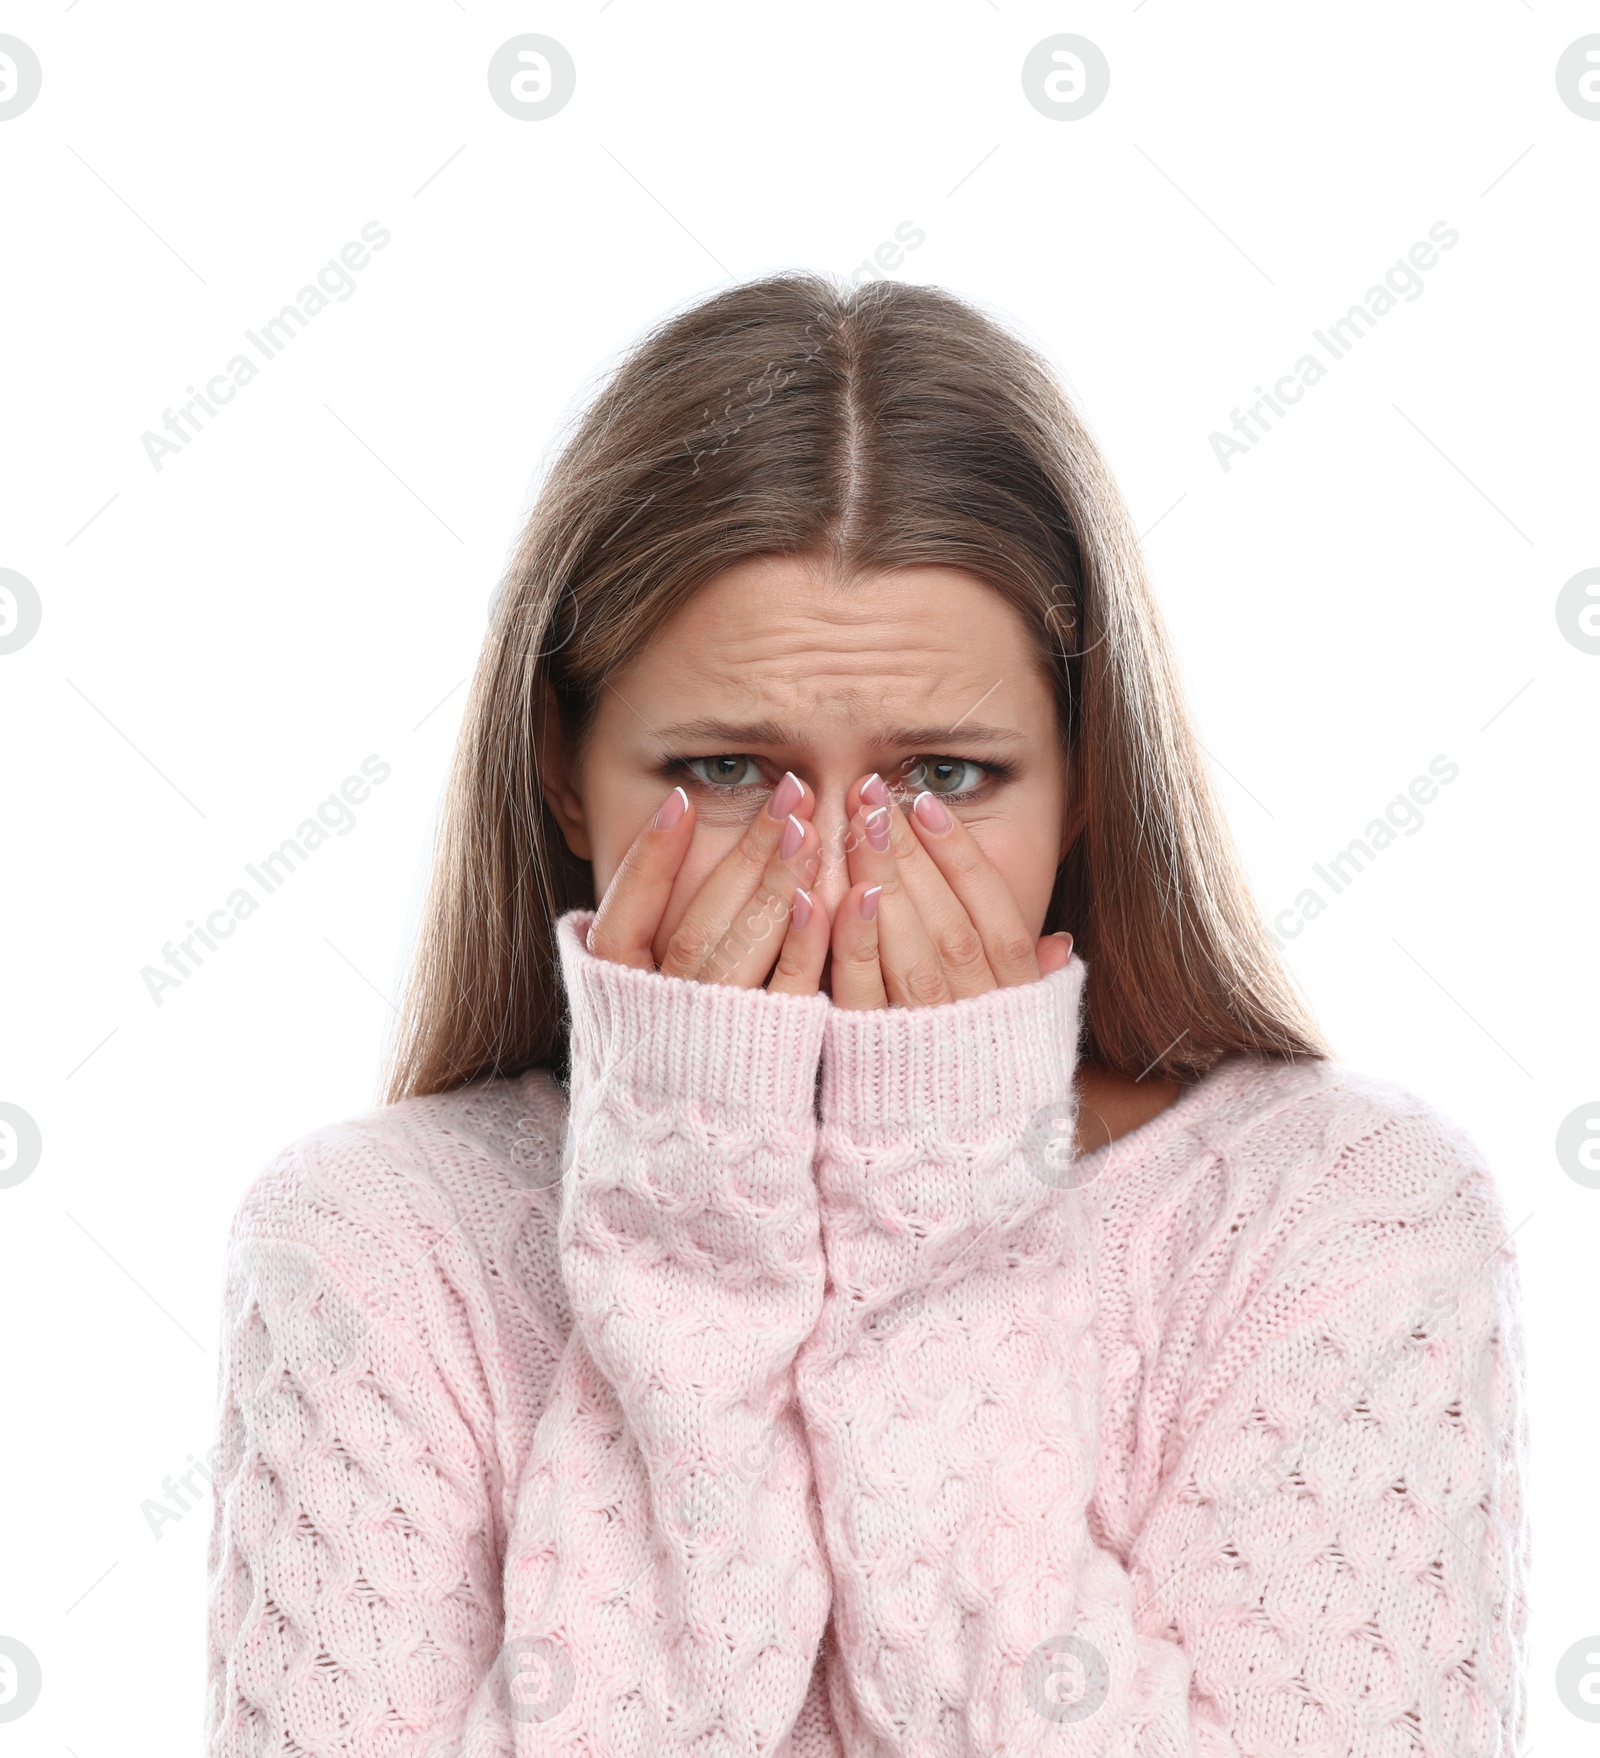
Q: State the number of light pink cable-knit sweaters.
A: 1